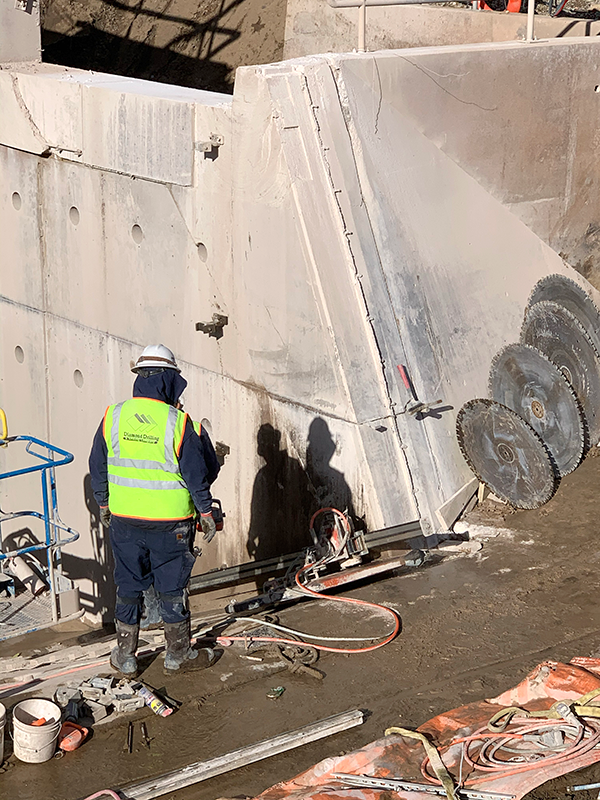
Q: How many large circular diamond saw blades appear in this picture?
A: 4